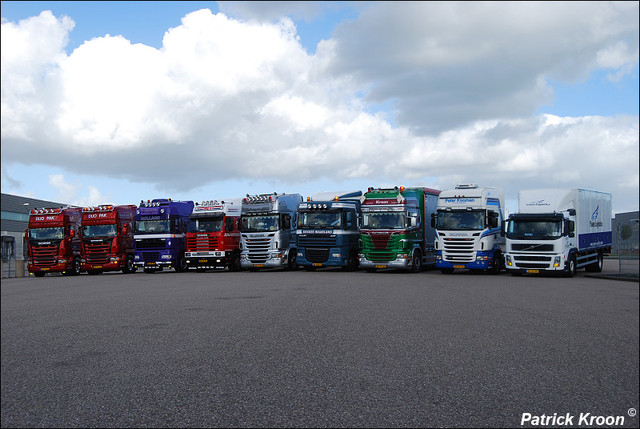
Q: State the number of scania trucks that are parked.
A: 6